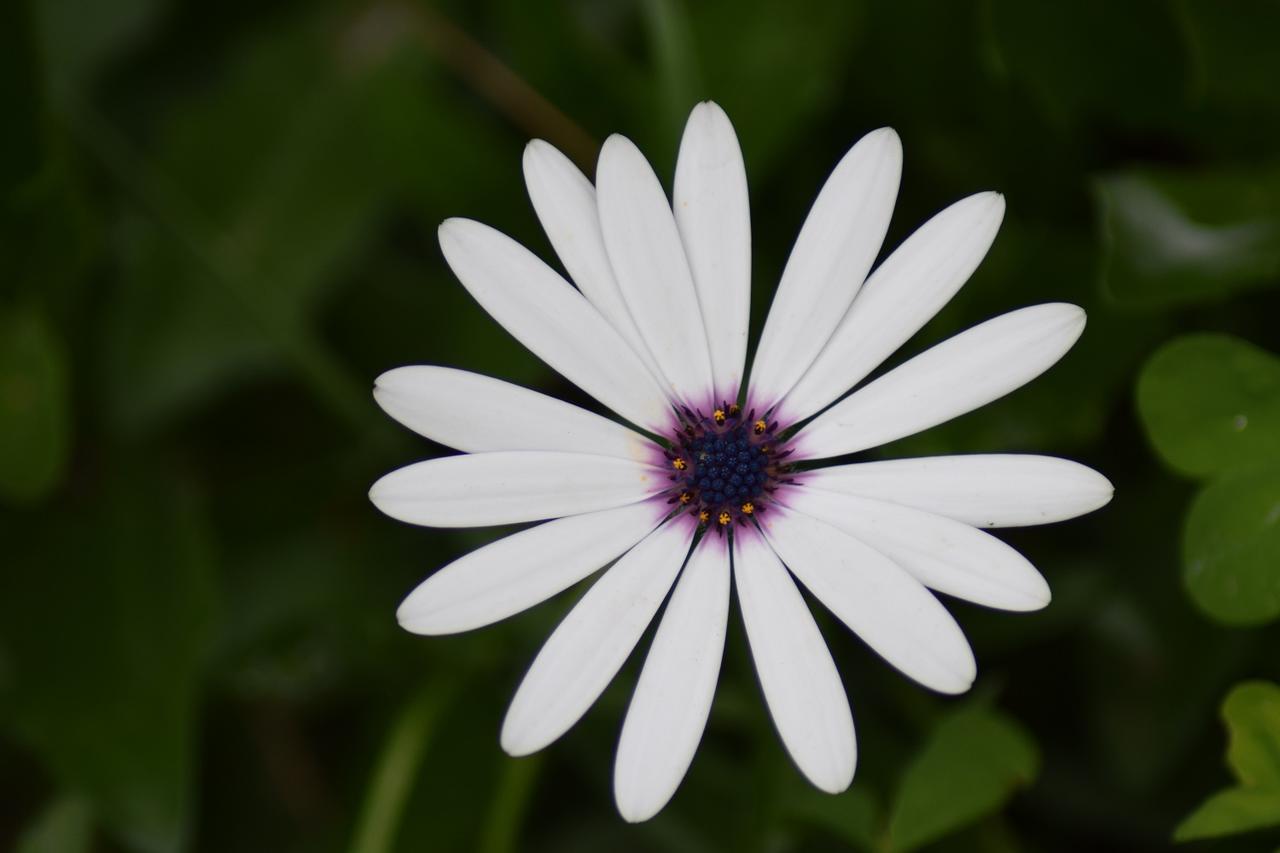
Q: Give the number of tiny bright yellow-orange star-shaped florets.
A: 7